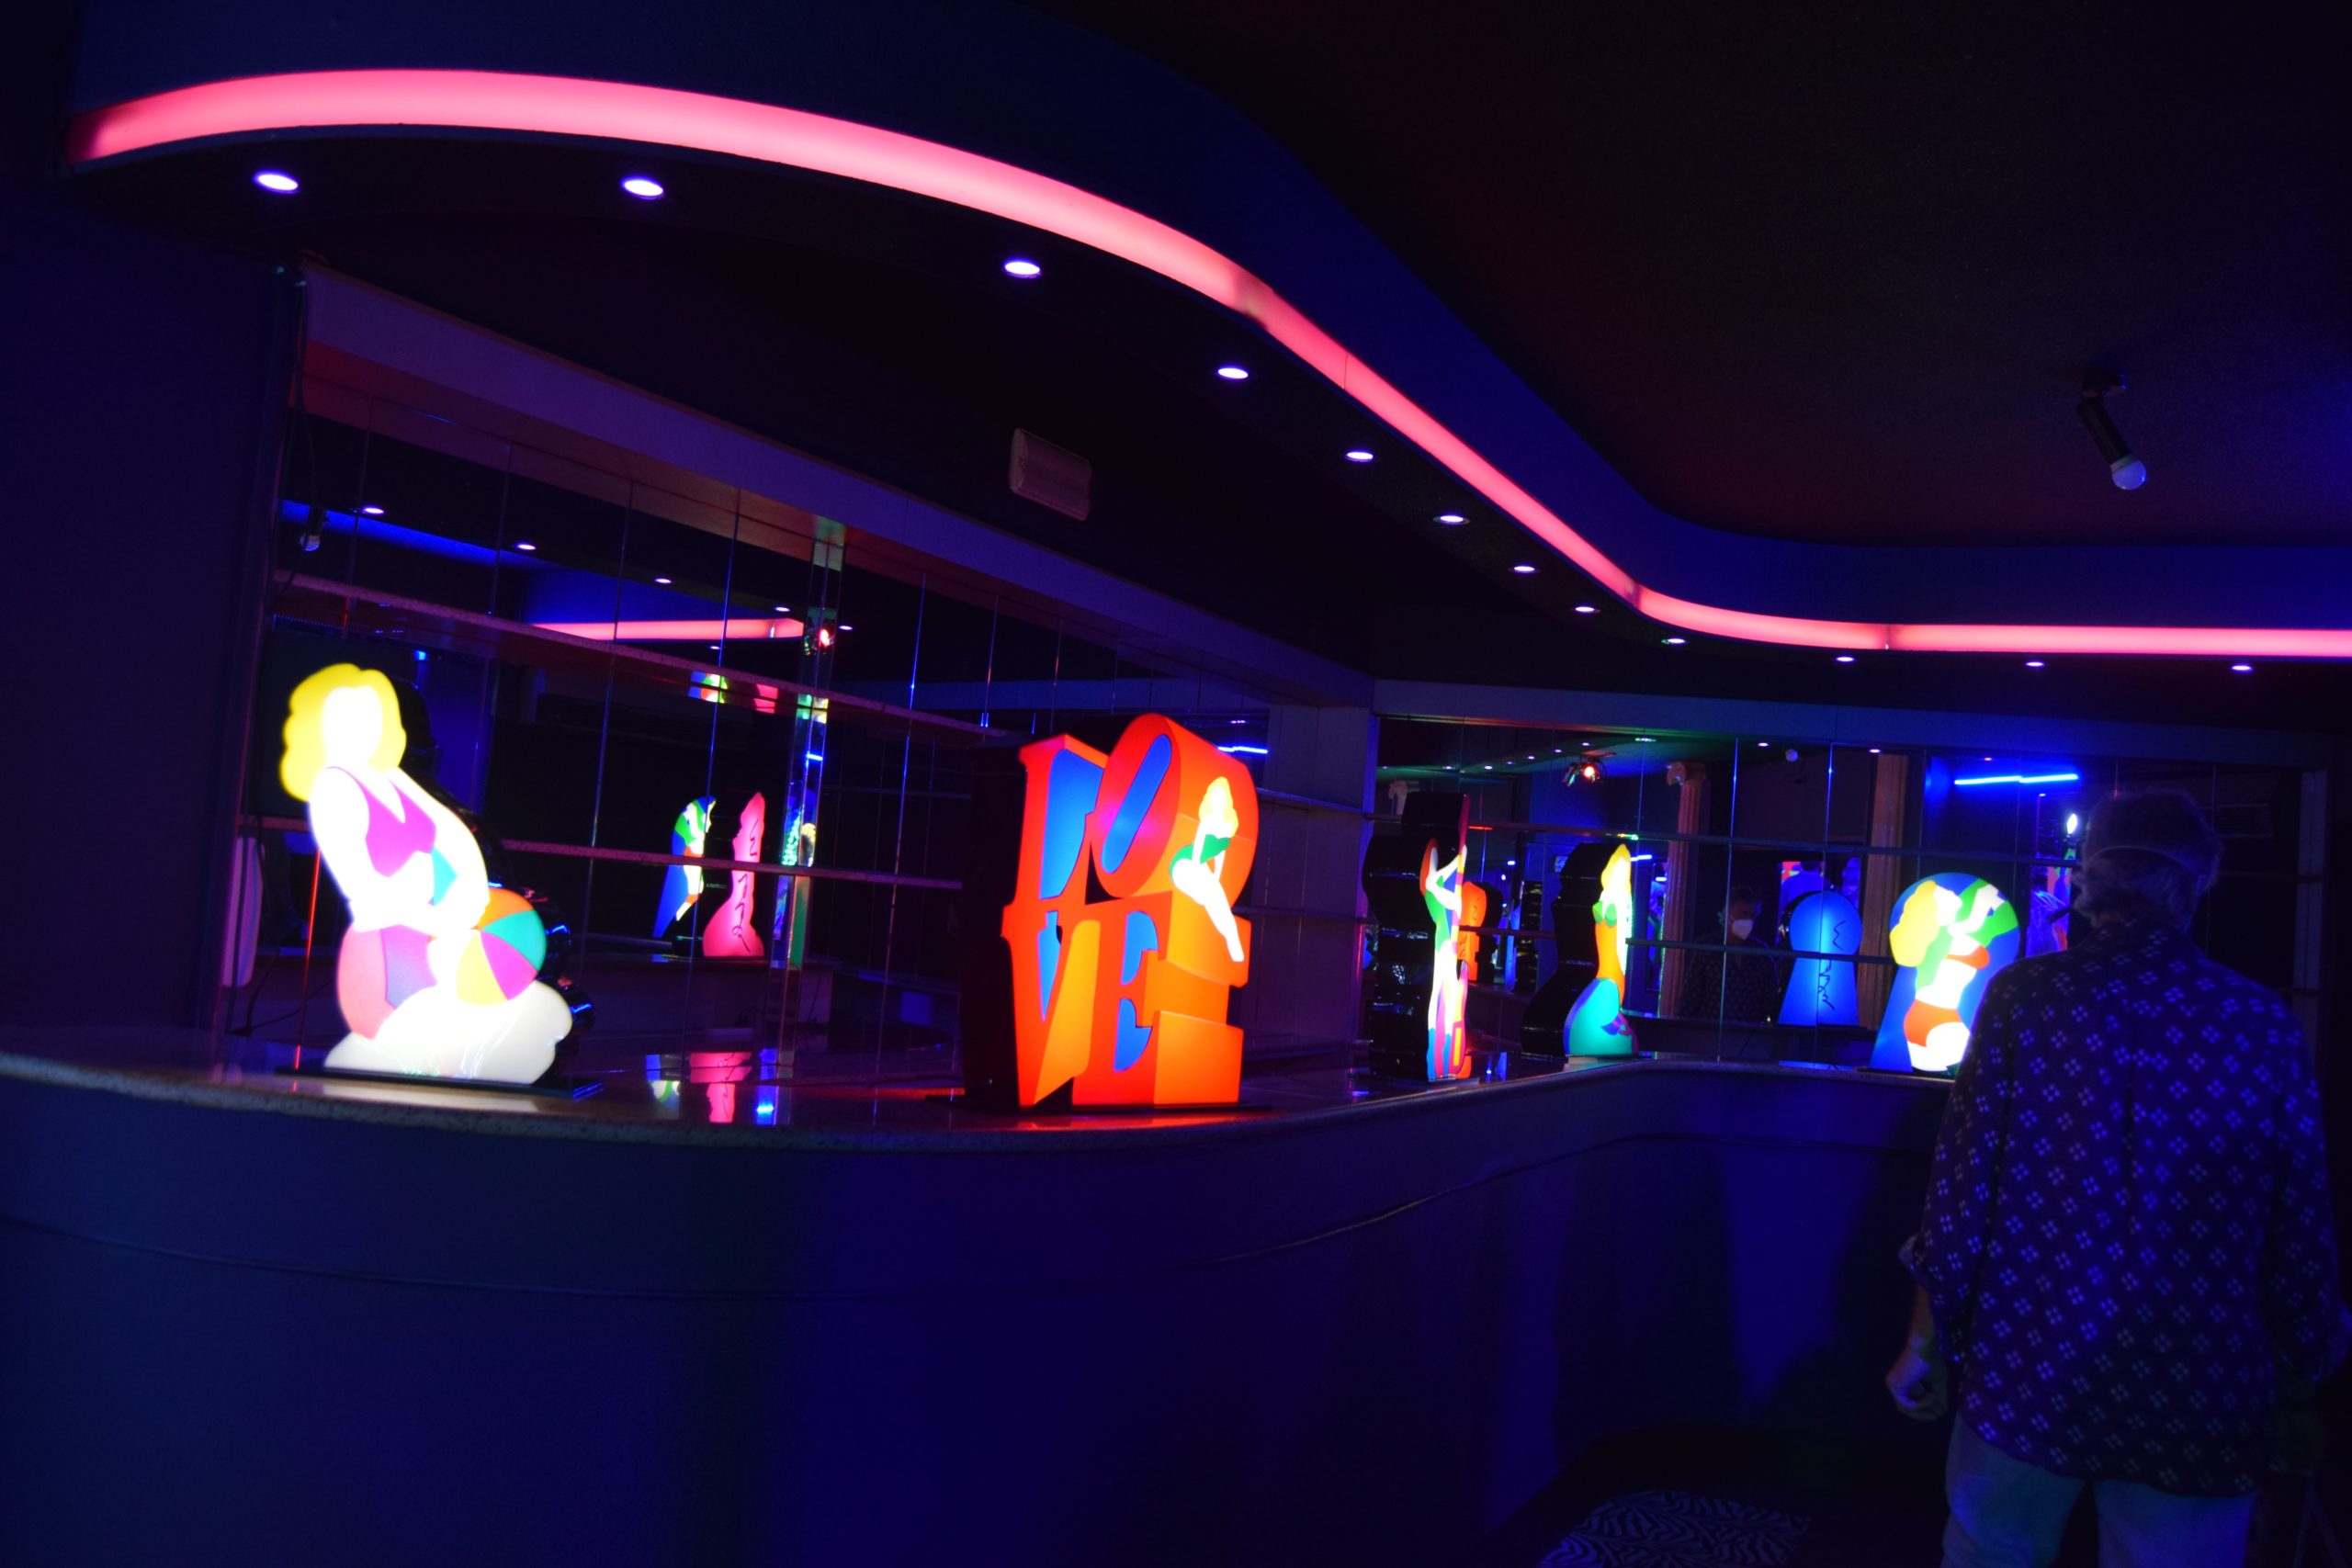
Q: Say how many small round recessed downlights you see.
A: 12